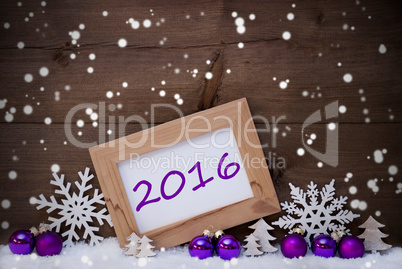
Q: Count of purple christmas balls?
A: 7